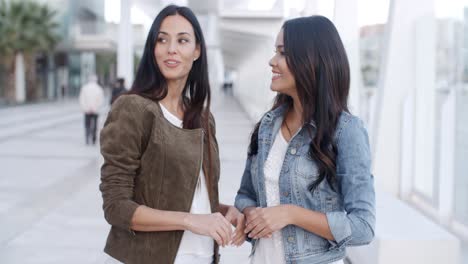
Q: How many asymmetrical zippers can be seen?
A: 1